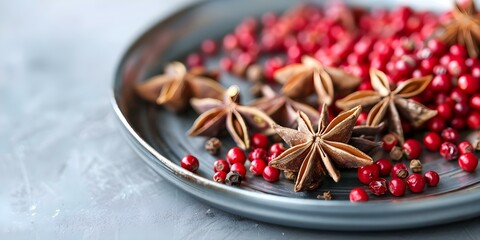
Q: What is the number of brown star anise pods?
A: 7